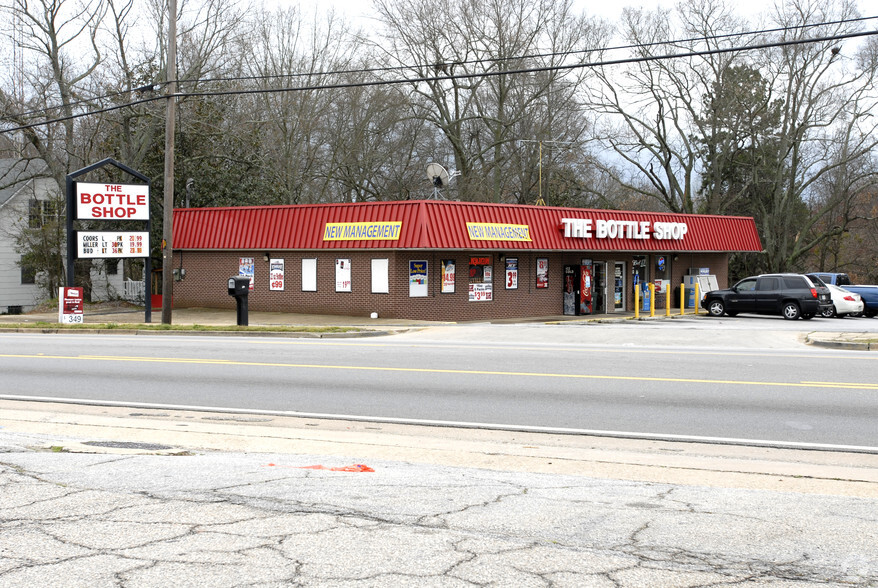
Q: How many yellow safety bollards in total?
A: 5